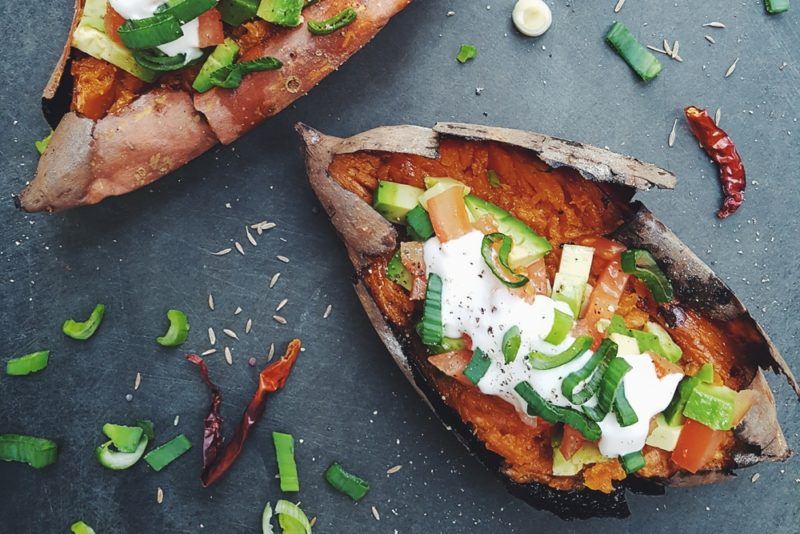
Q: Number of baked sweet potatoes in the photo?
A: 2